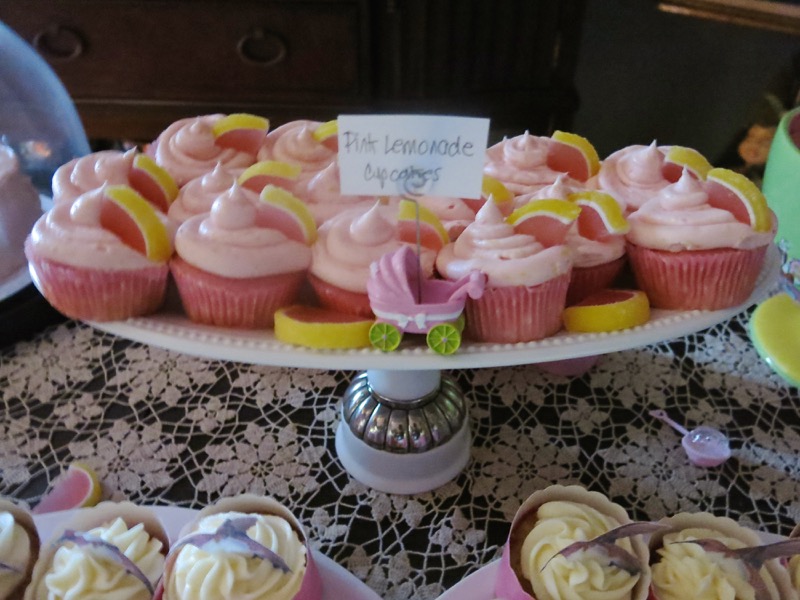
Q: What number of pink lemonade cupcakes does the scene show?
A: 14